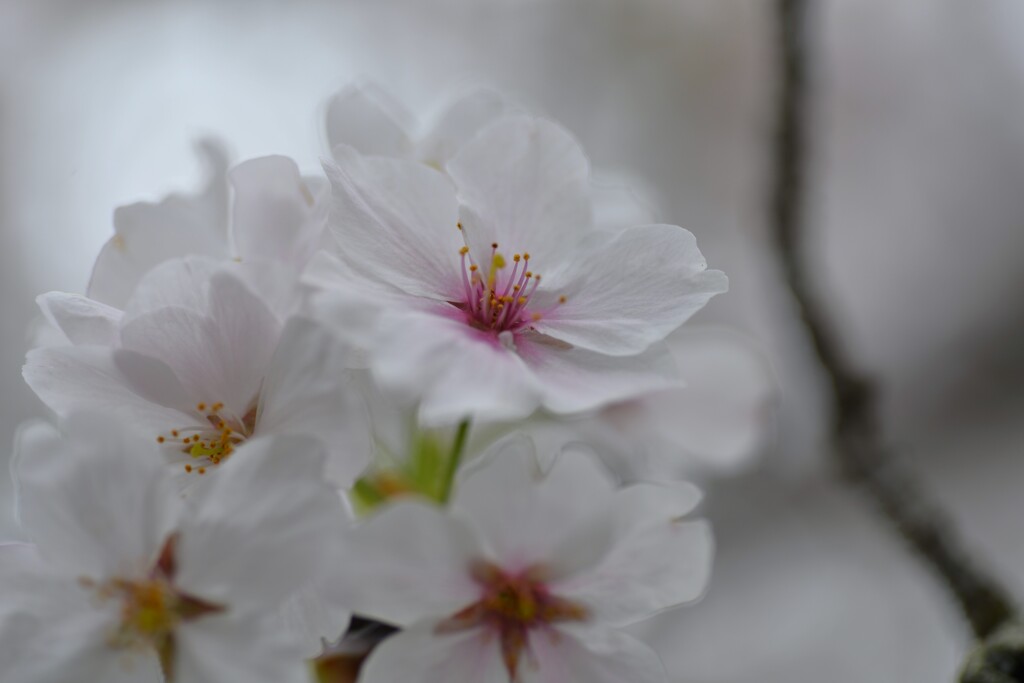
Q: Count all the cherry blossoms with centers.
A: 4